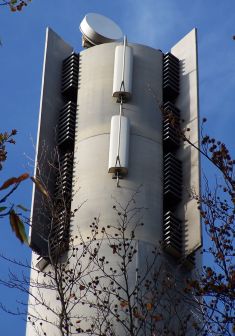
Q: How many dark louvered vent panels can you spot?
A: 8